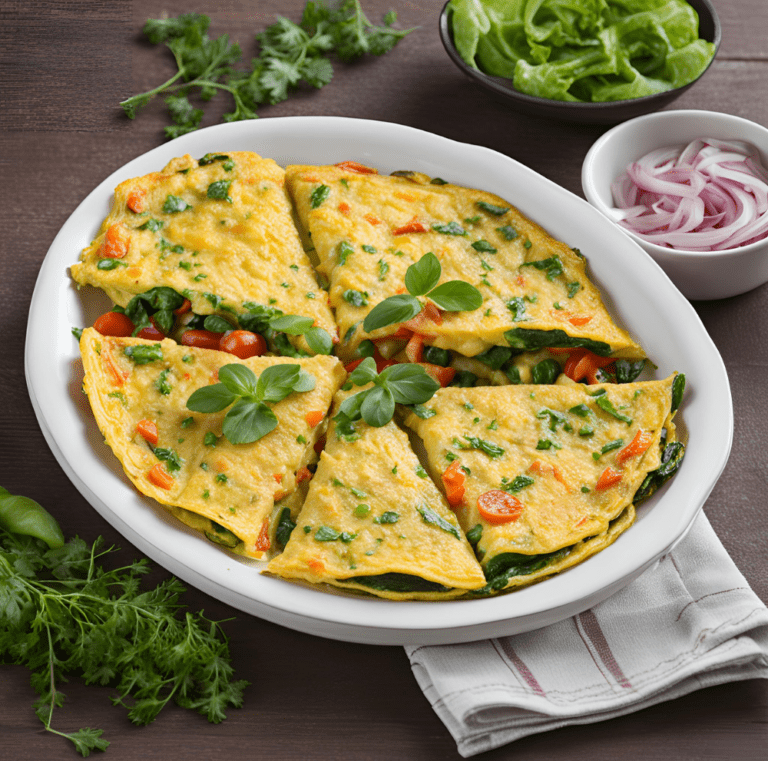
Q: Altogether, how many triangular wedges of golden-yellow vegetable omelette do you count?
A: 5